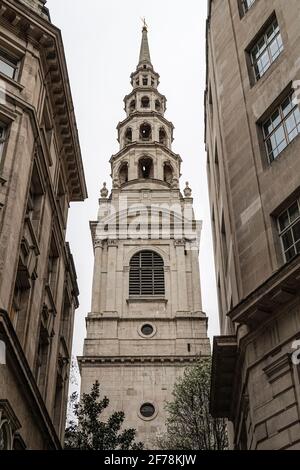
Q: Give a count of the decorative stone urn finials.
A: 2